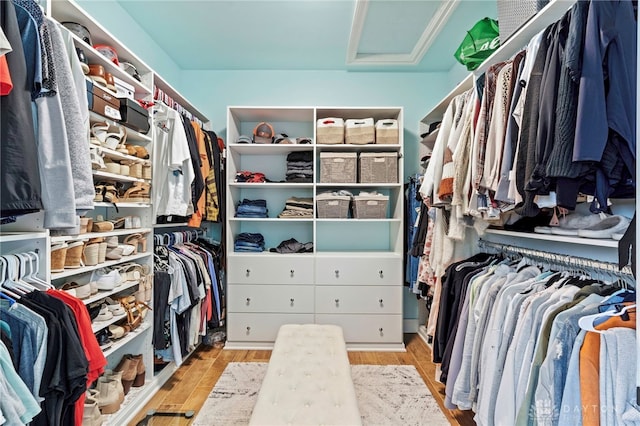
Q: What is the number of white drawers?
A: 6